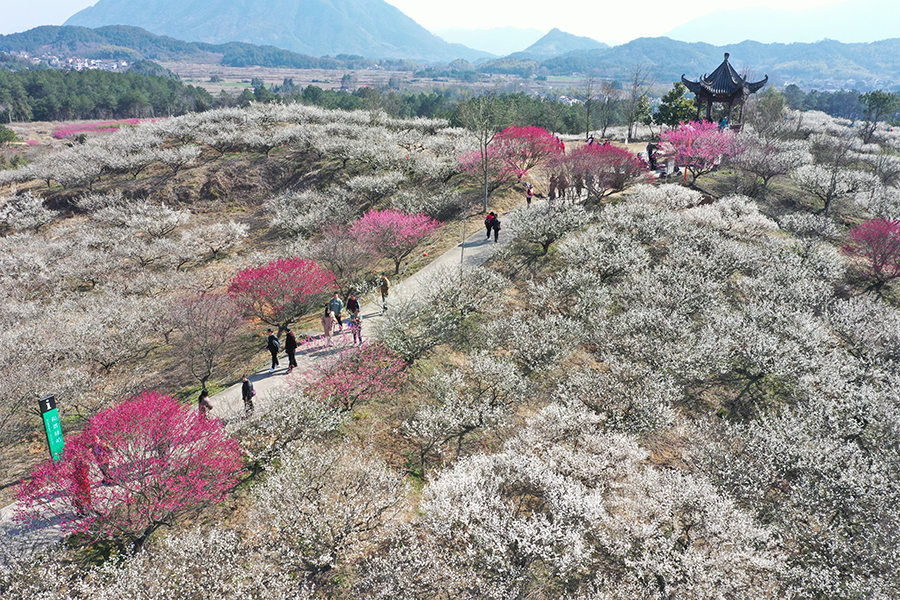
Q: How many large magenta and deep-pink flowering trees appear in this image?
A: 8